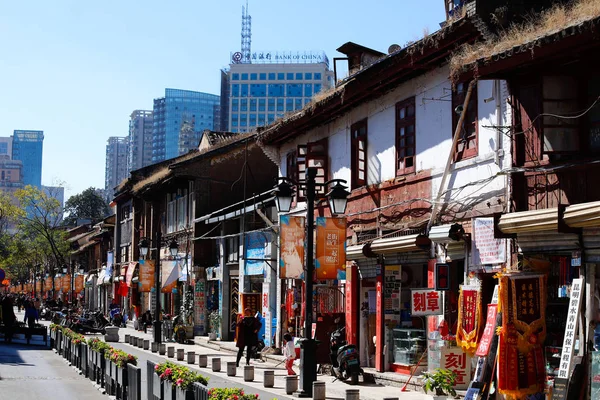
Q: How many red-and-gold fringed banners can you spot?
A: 2